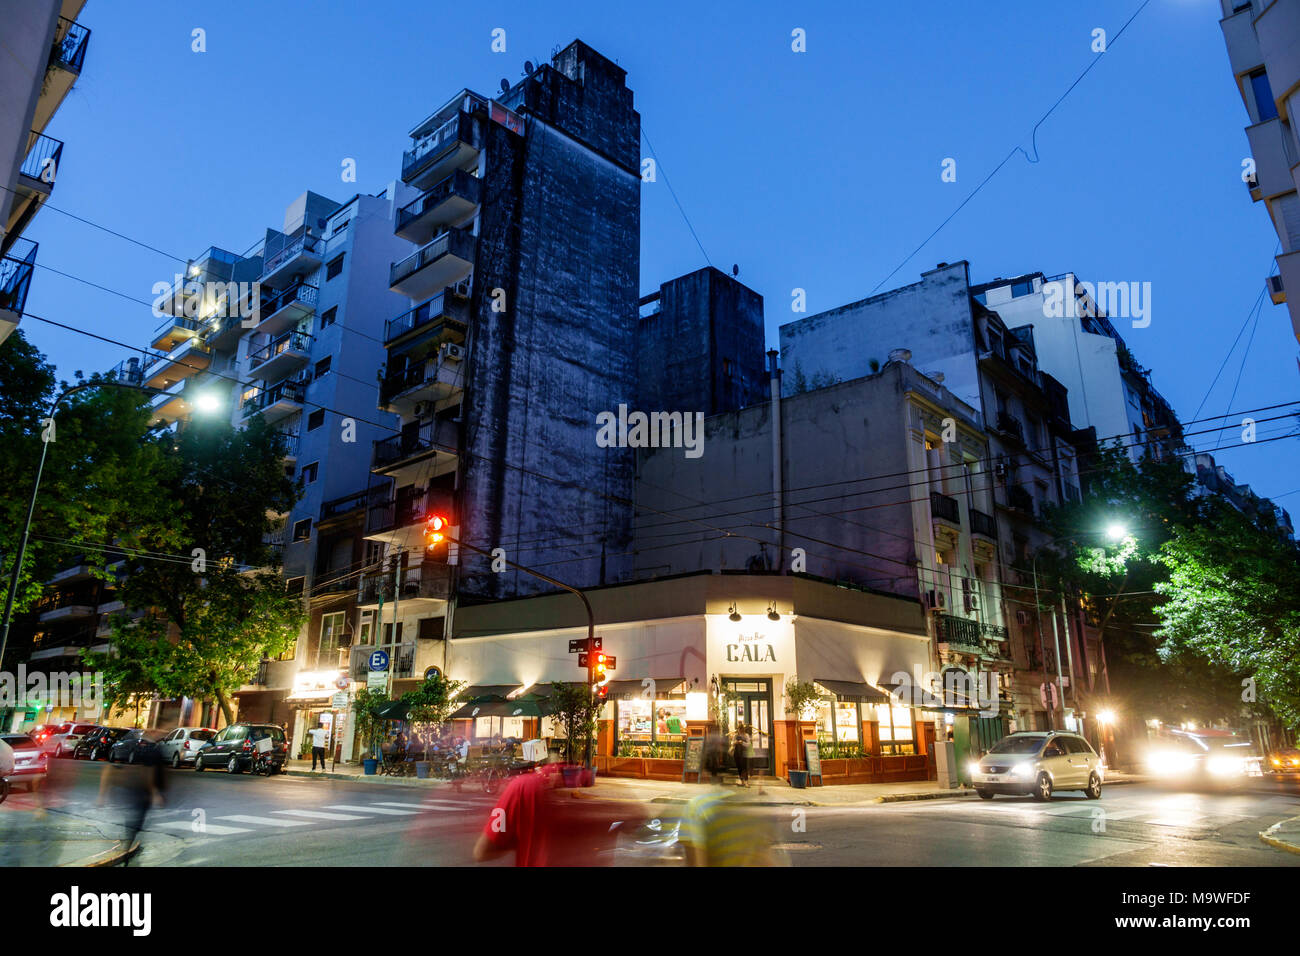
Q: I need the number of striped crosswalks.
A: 2